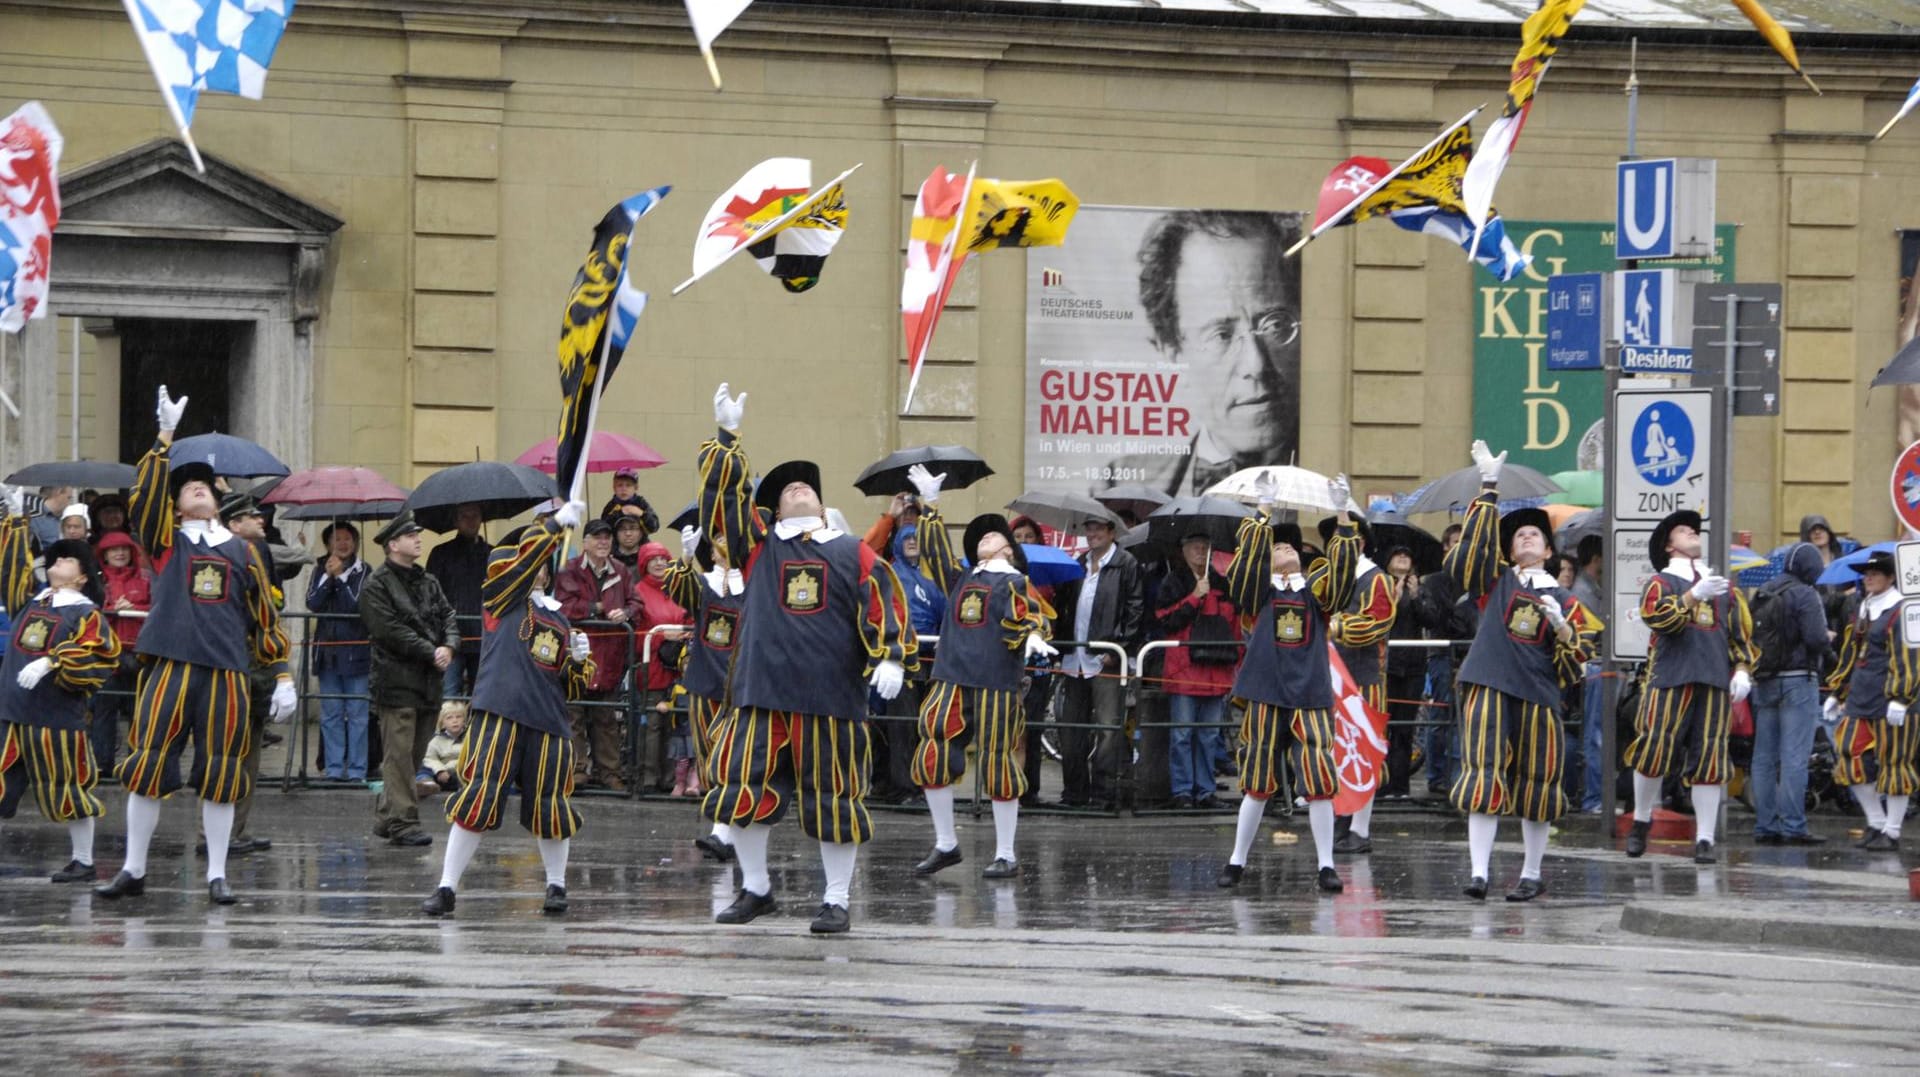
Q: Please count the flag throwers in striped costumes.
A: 11